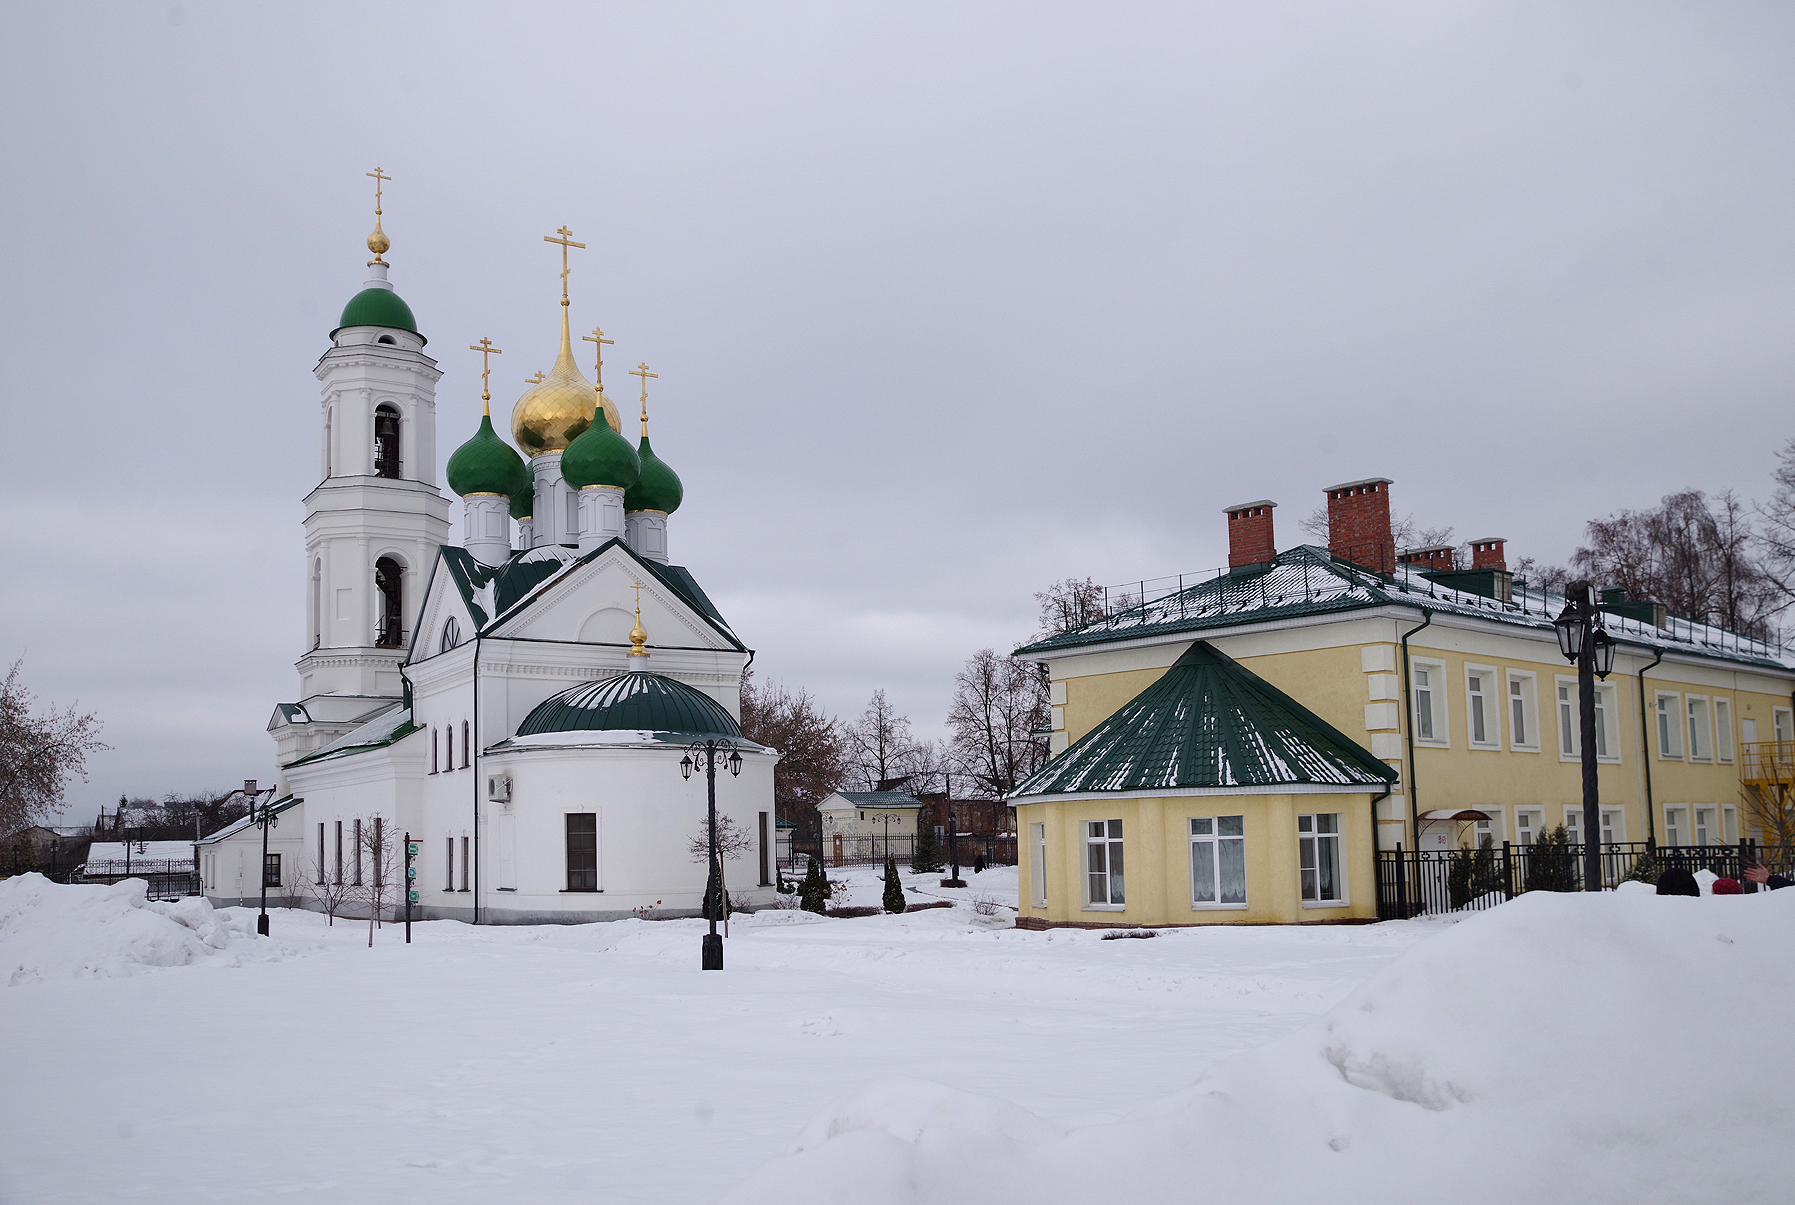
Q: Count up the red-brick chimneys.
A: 4